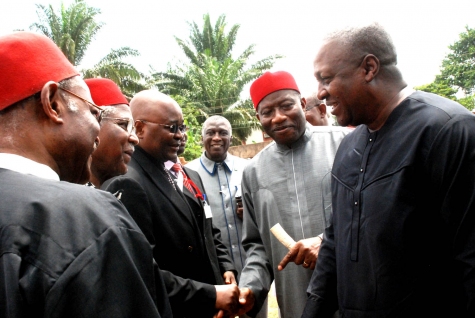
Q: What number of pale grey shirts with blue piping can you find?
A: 1